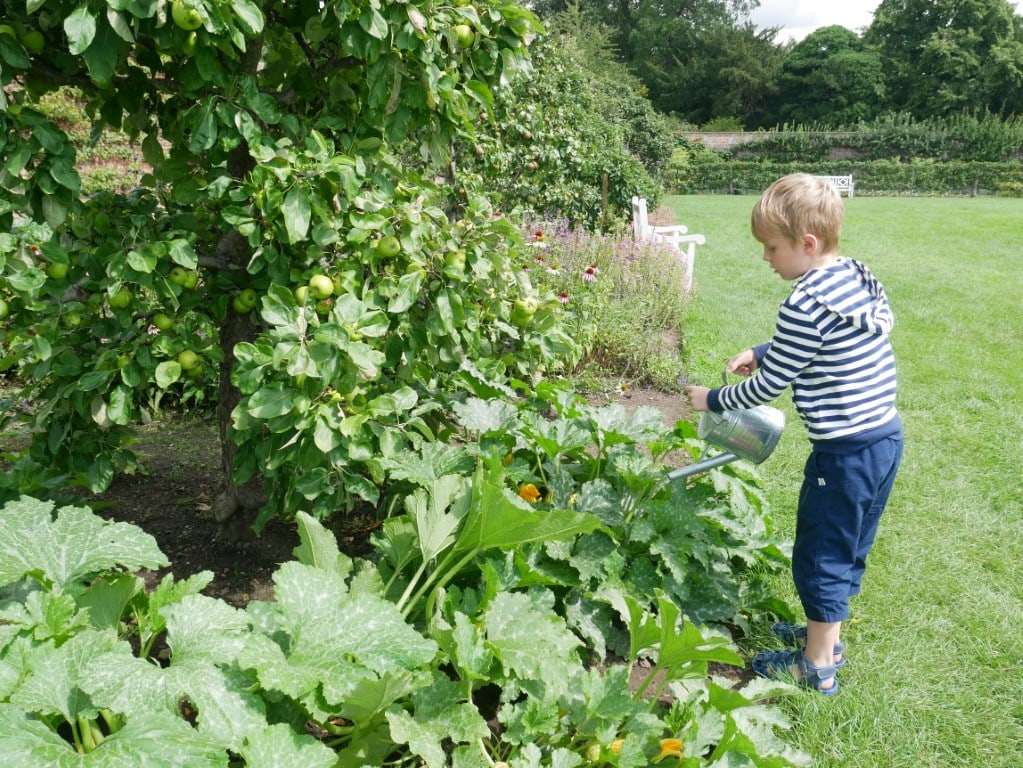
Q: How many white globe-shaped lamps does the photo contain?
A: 0